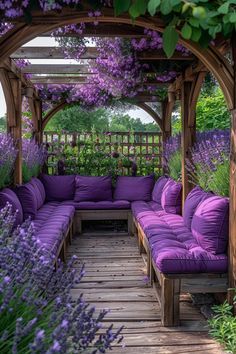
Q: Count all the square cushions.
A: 10